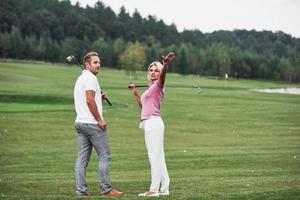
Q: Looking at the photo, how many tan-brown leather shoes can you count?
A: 2